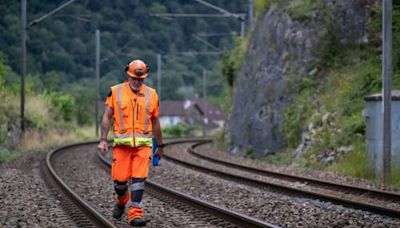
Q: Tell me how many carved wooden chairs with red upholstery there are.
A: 0